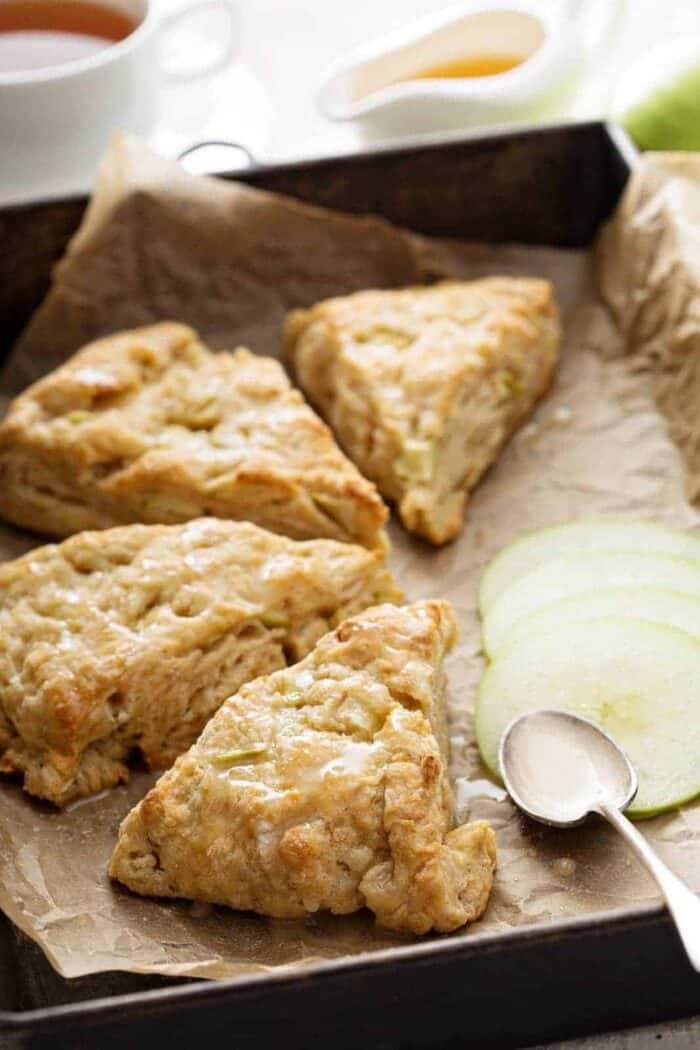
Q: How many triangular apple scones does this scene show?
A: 4